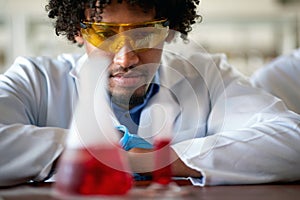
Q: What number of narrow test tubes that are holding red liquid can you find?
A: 1